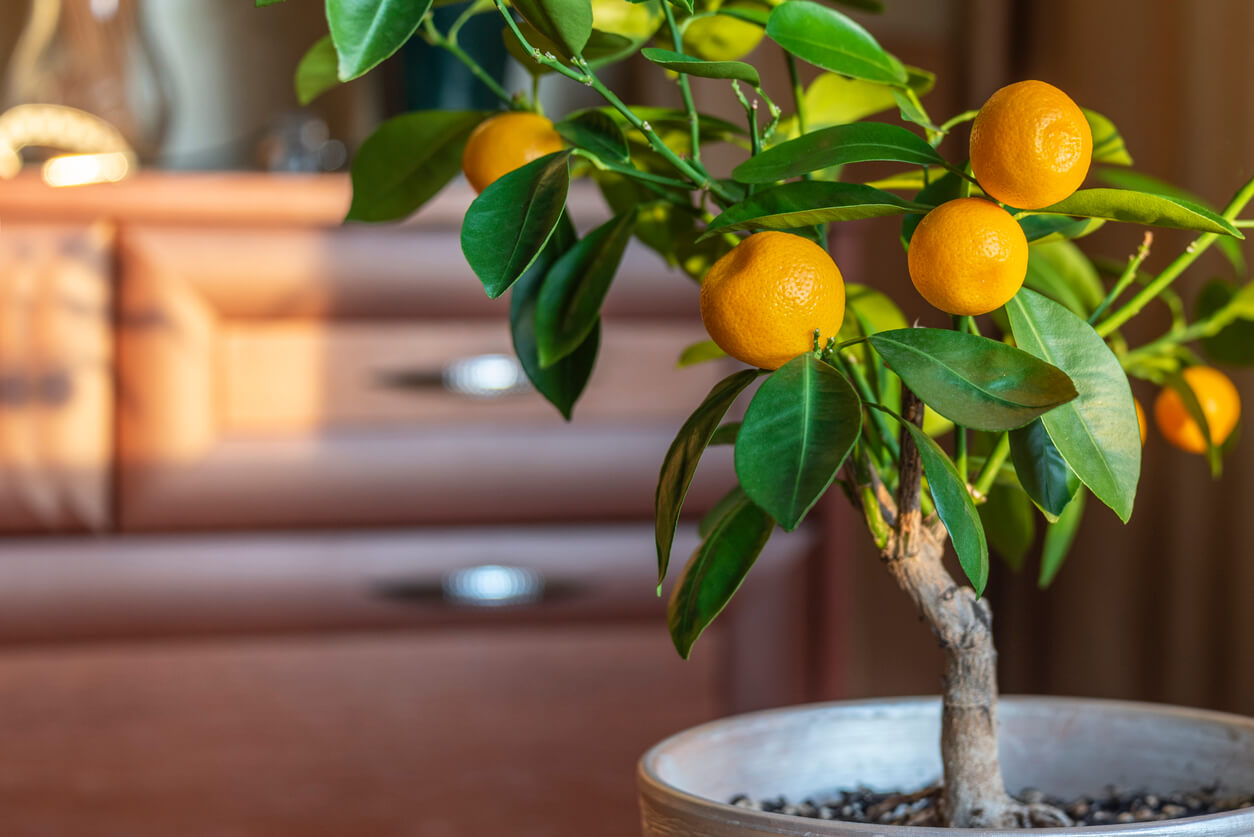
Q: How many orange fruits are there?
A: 6